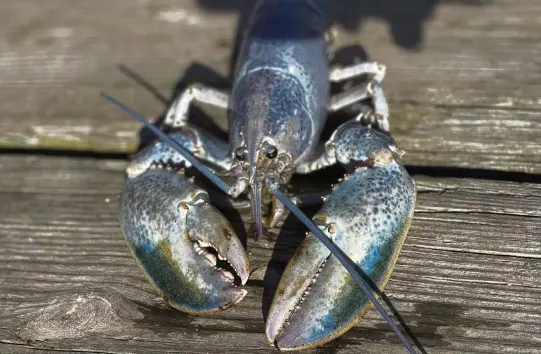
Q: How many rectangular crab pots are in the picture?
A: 0